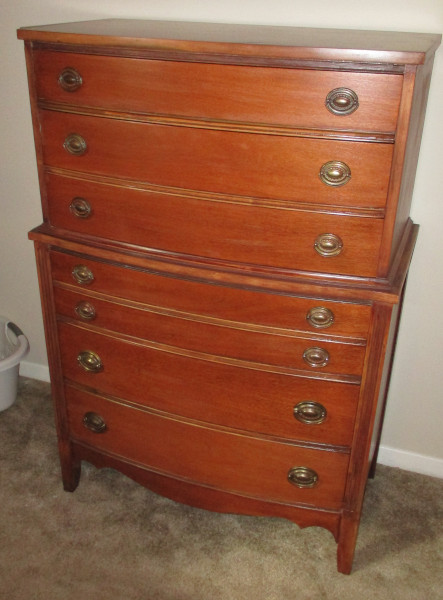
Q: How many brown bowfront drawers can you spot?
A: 7